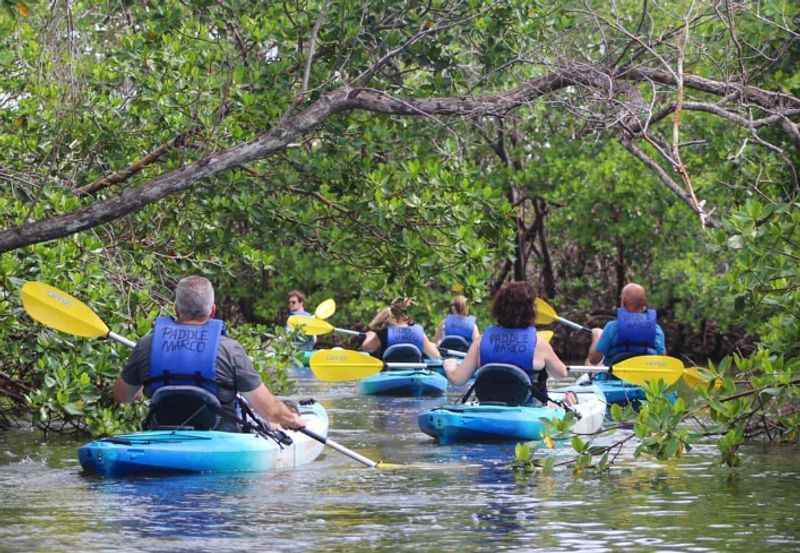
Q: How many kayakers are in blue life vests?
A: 6